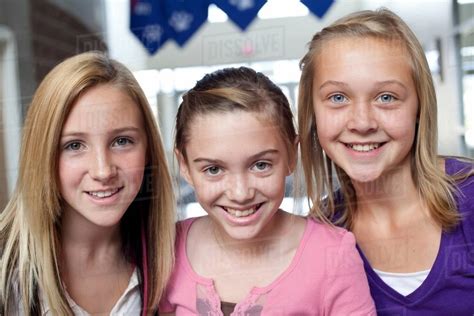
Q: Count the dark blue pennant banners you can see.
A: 4